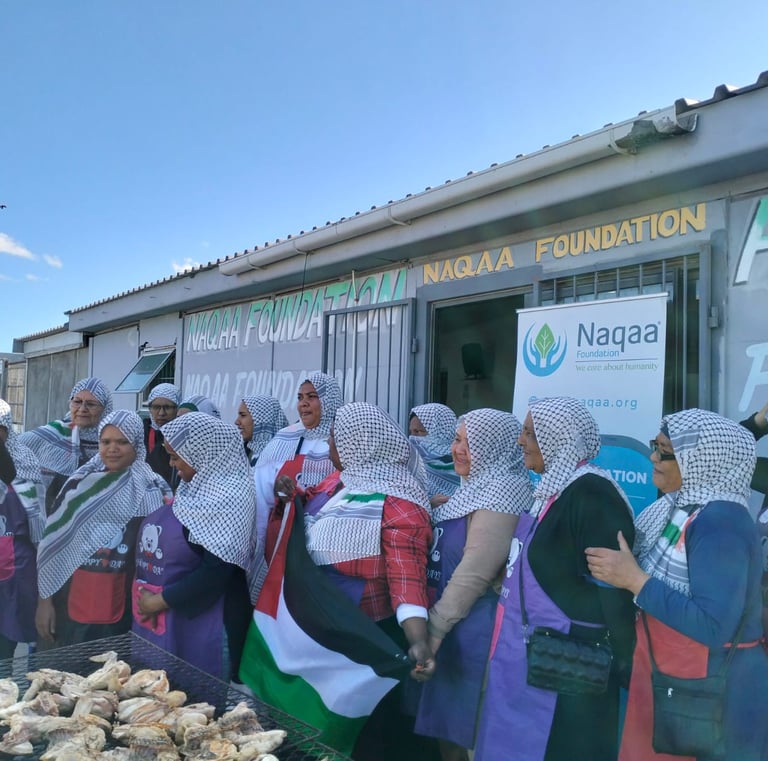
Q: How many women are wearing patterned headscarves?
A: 13